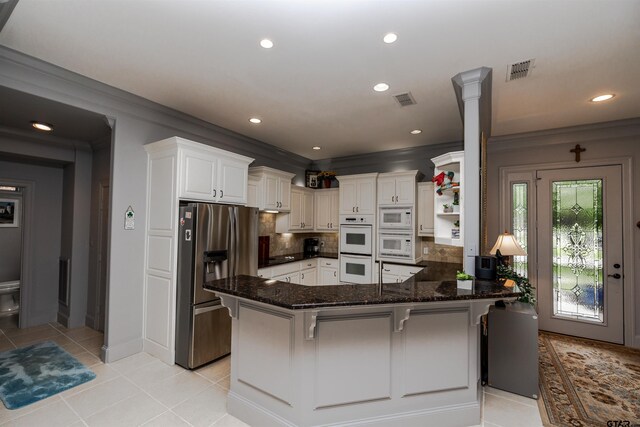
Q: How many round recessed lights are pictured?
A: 8